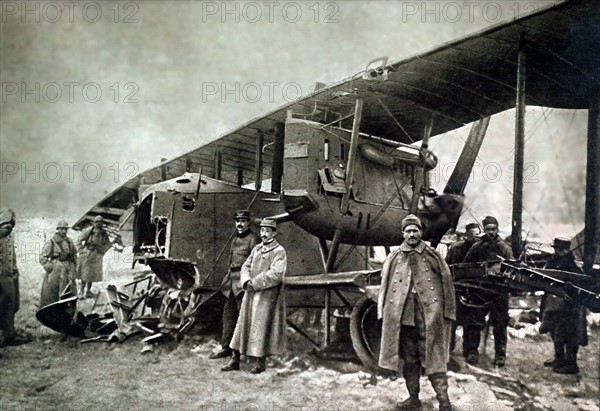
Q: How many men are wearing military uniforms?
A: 9